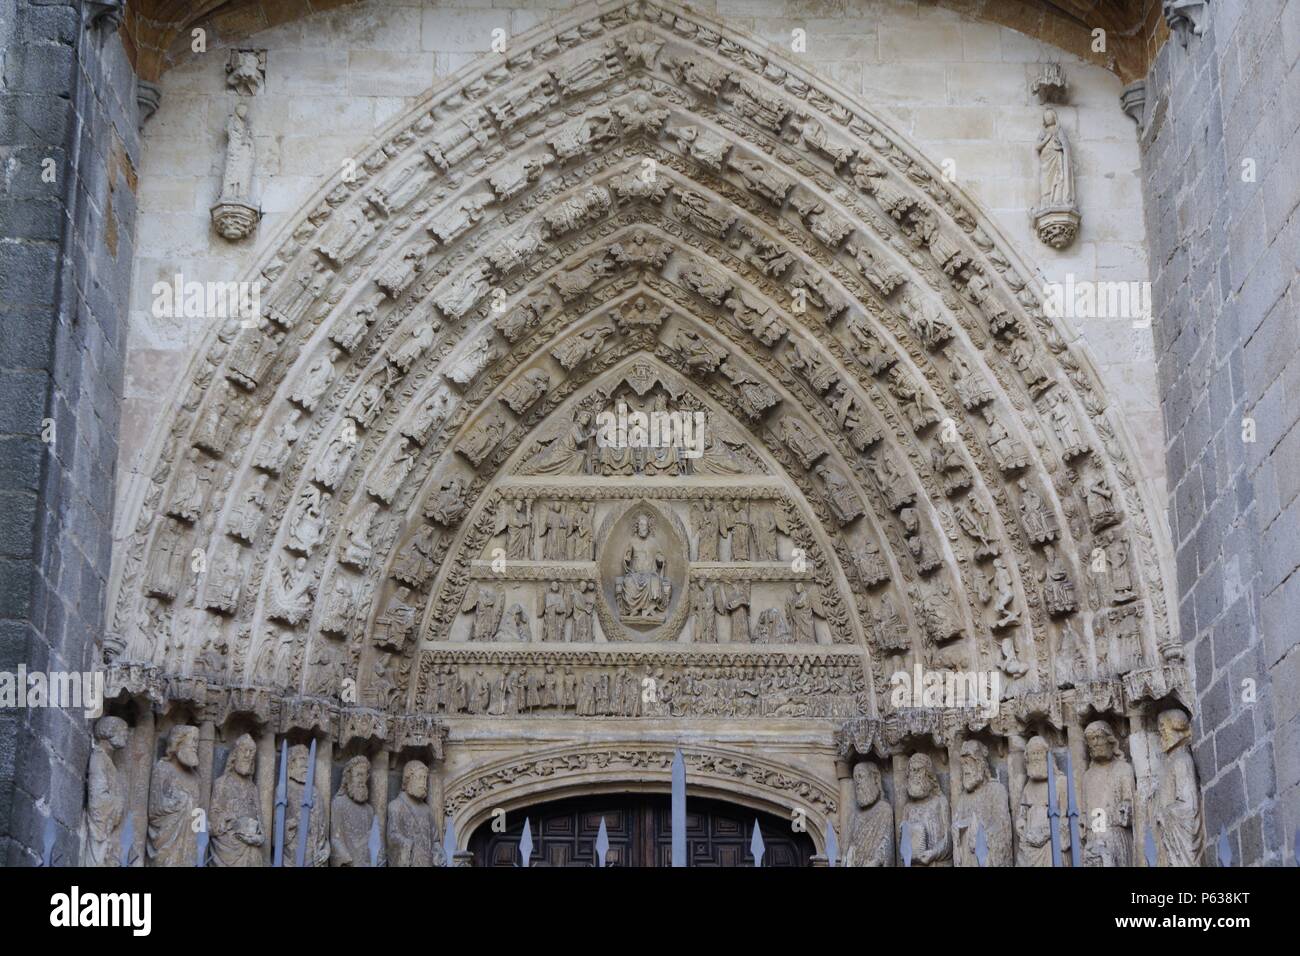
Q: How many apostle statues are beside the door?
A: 12